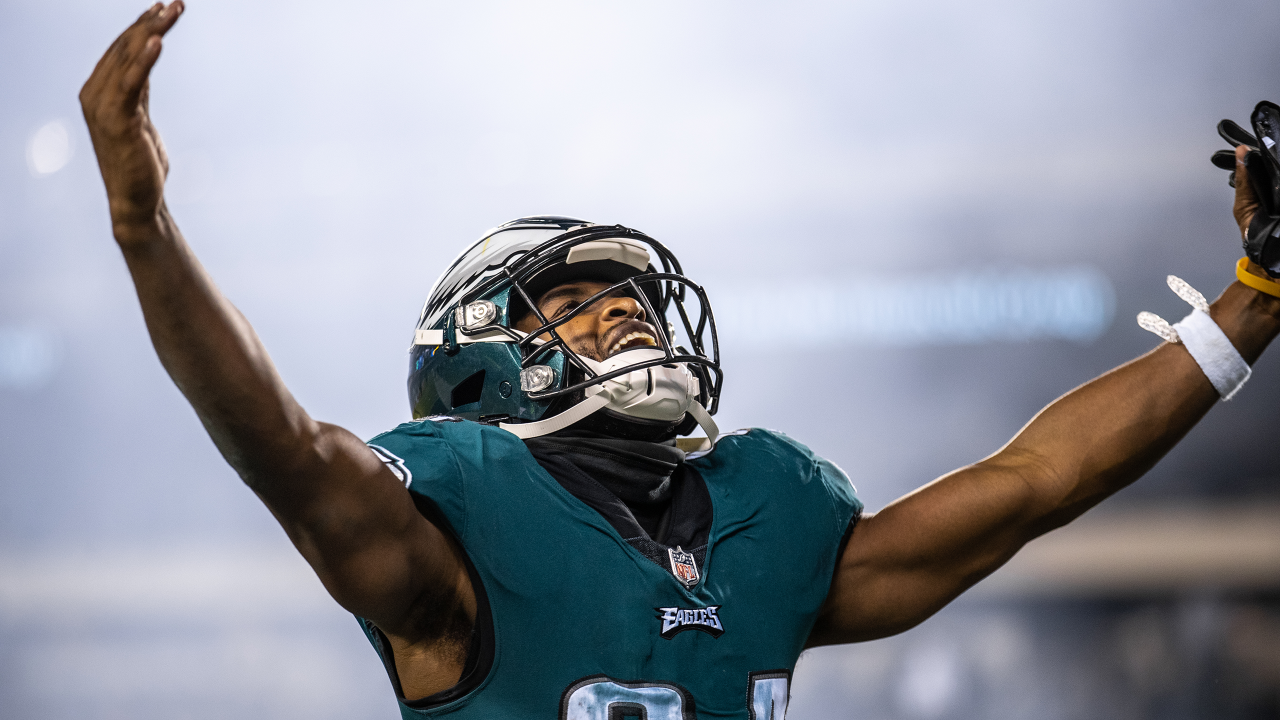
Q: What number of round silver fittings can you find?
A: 2